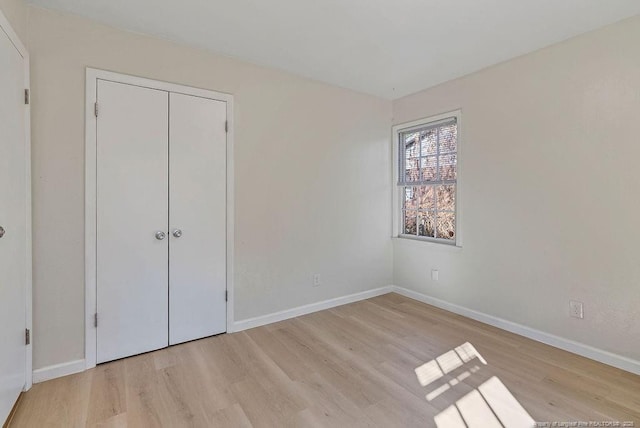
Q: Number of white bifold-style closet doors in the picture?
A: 2